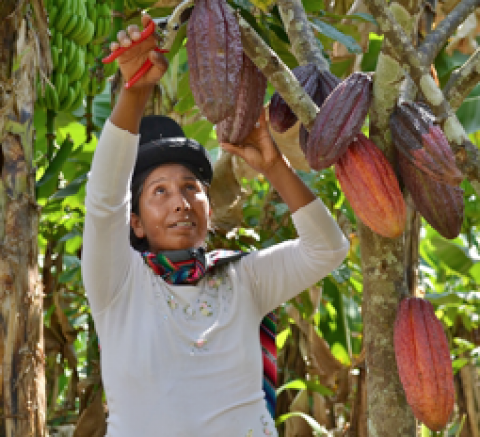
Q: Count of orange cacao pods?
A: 2